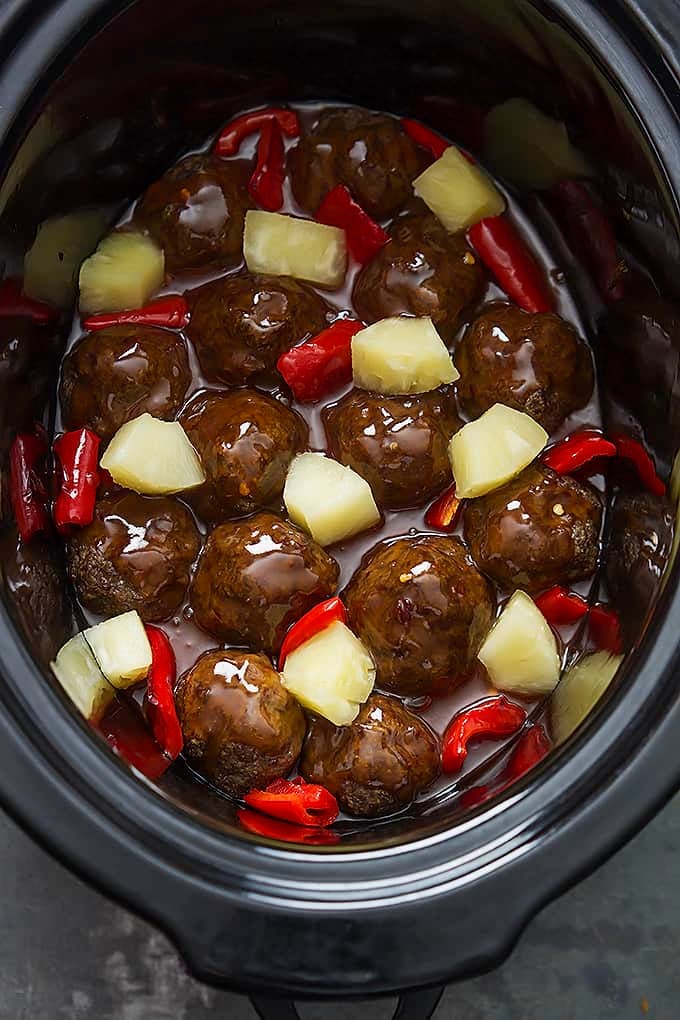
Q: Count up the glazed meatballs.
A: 14